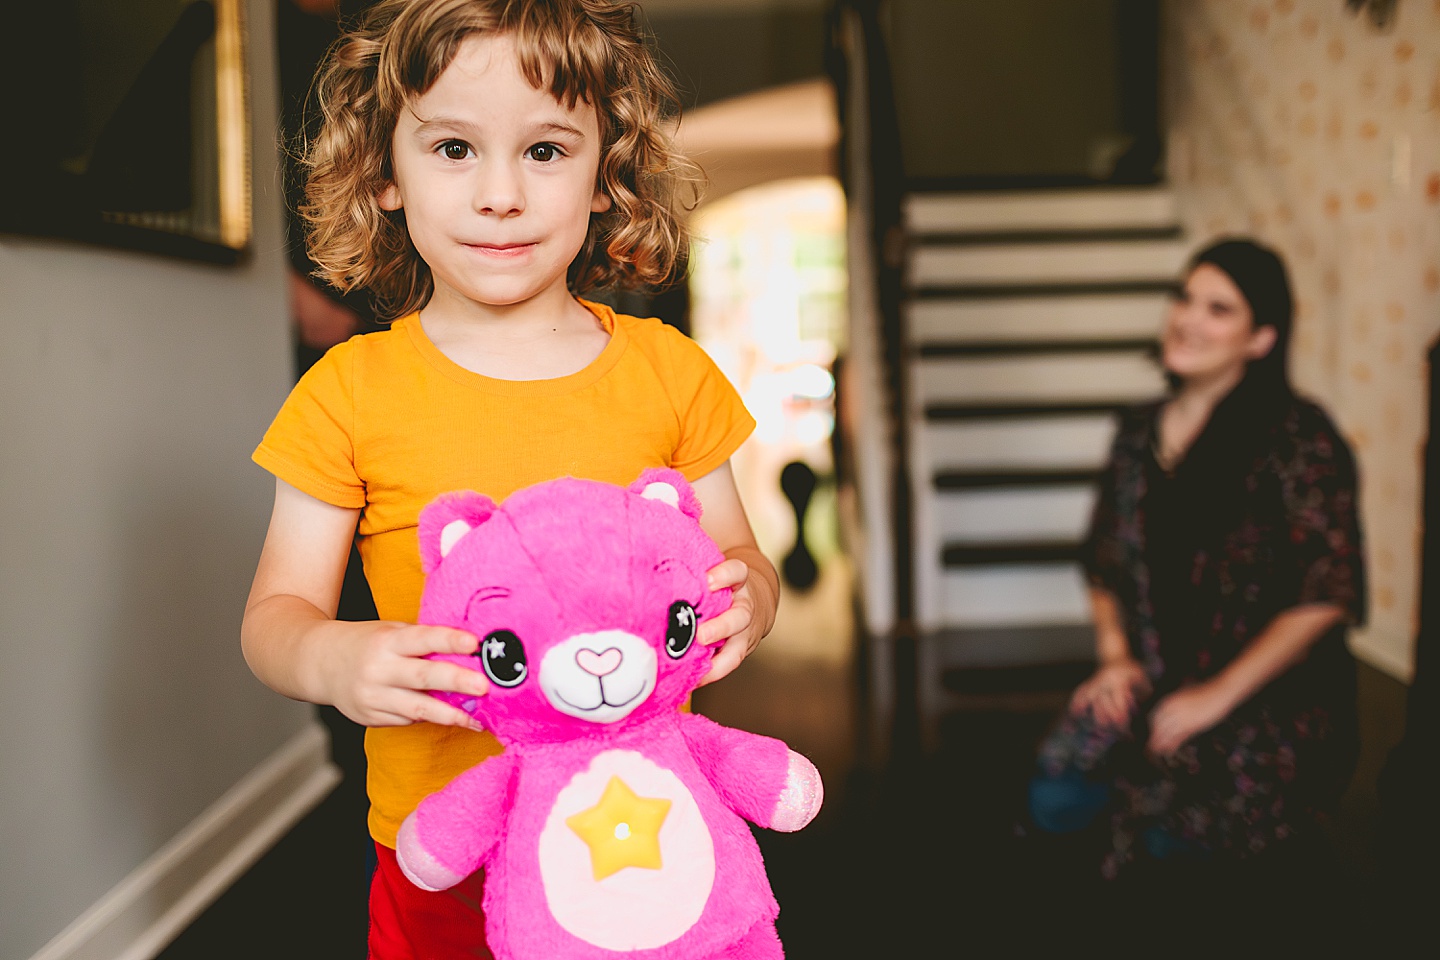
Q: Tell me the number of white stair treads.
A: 7